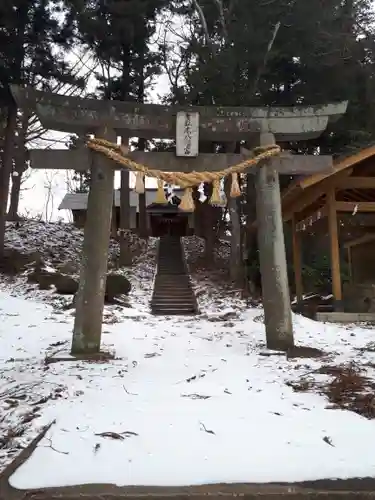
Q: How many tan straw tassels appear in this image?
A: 5